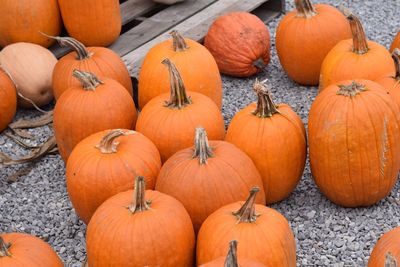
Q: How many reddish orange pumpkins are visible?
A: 1